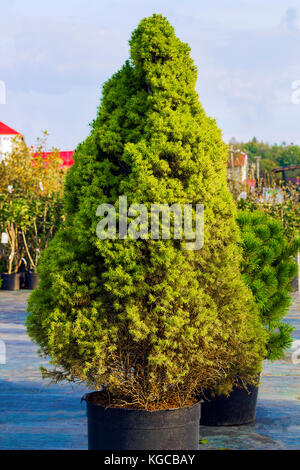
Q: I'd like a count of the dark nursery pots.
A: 4